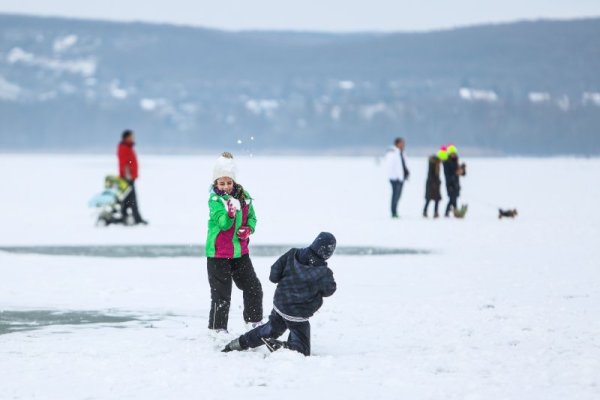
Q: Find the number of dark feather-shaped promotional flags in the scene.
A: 0